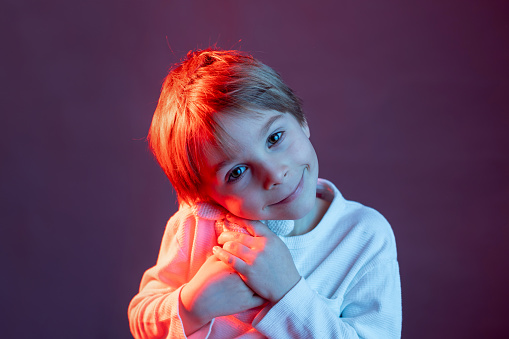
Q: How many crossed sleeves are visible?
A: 2